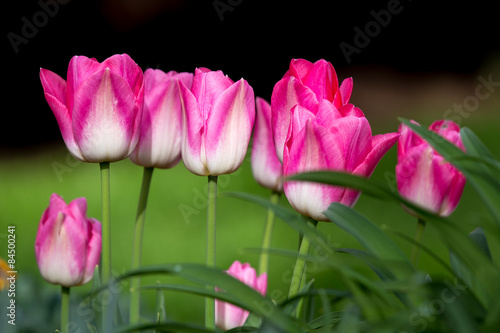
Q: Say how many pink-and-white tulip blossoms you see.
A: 9